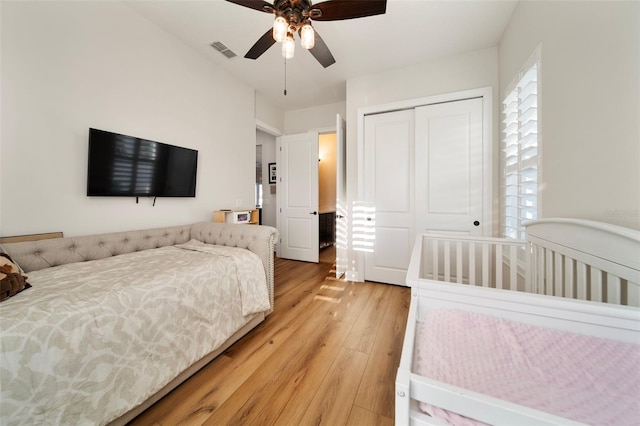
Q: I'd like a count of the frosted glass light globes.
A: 3